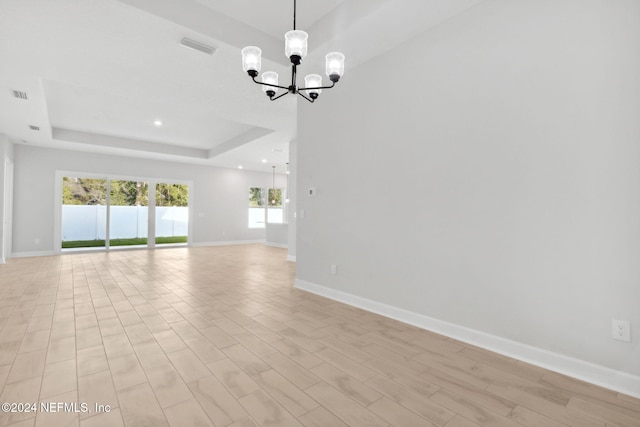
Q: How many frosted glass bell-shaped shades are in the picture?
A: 5